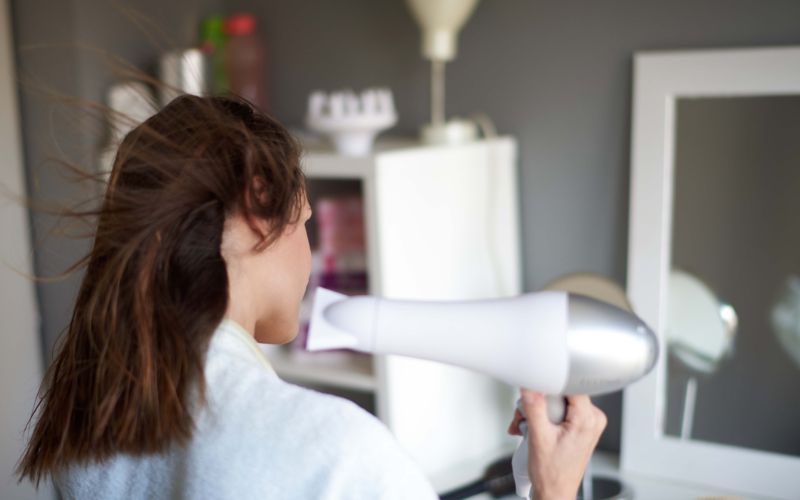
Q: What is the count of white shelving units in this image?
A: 1